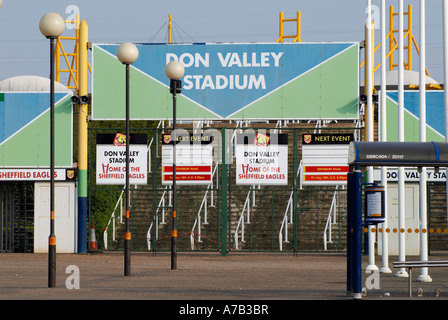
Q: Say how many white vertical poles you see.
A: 5